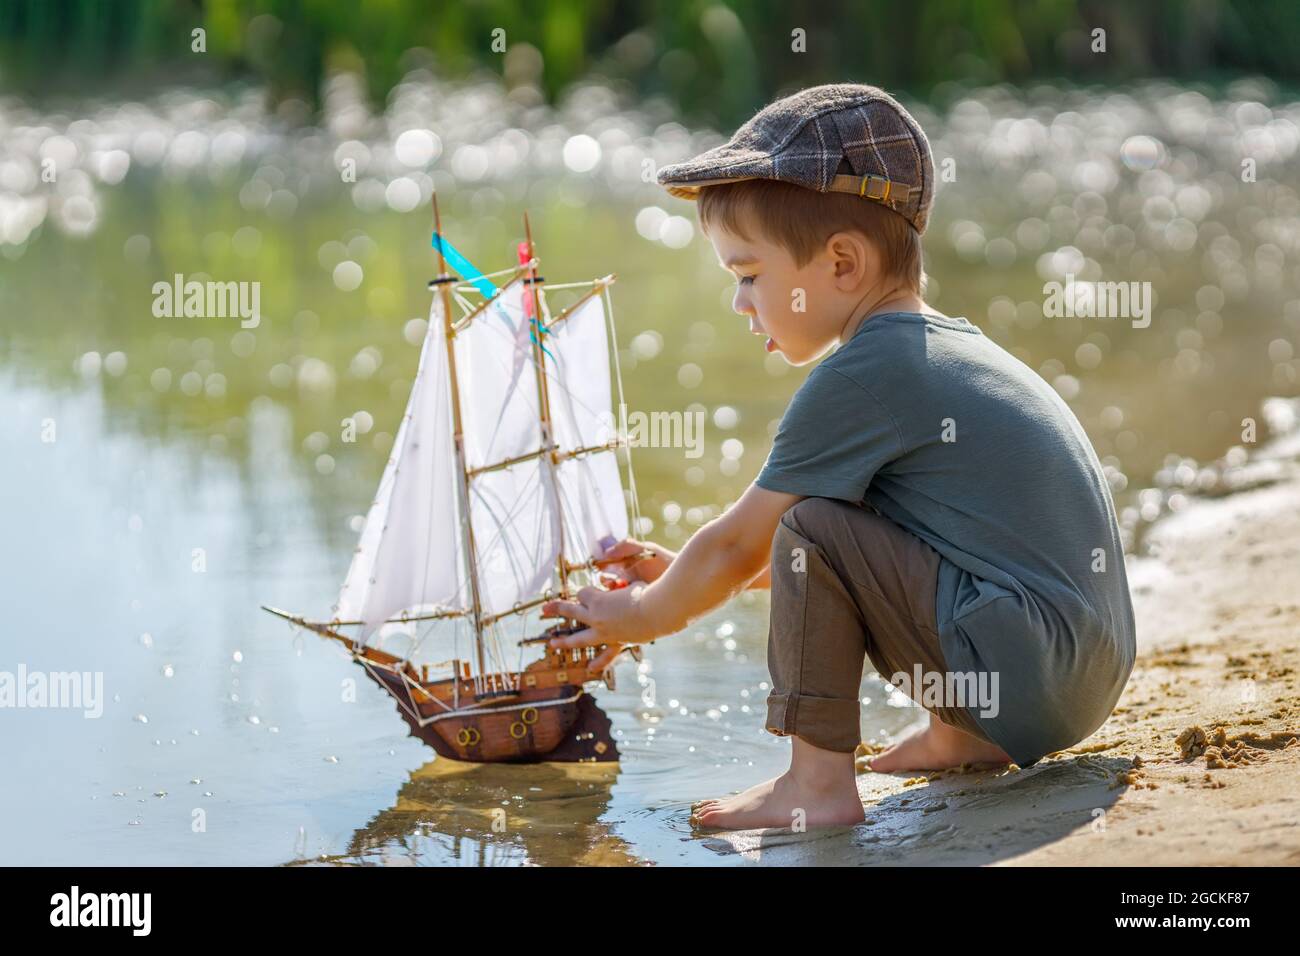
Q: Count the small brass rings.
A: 4